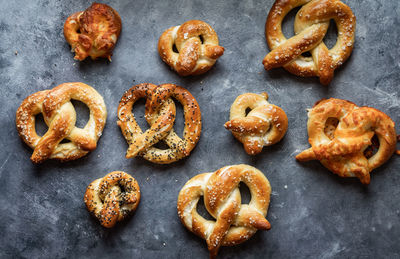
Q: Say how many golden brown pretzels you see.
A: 9